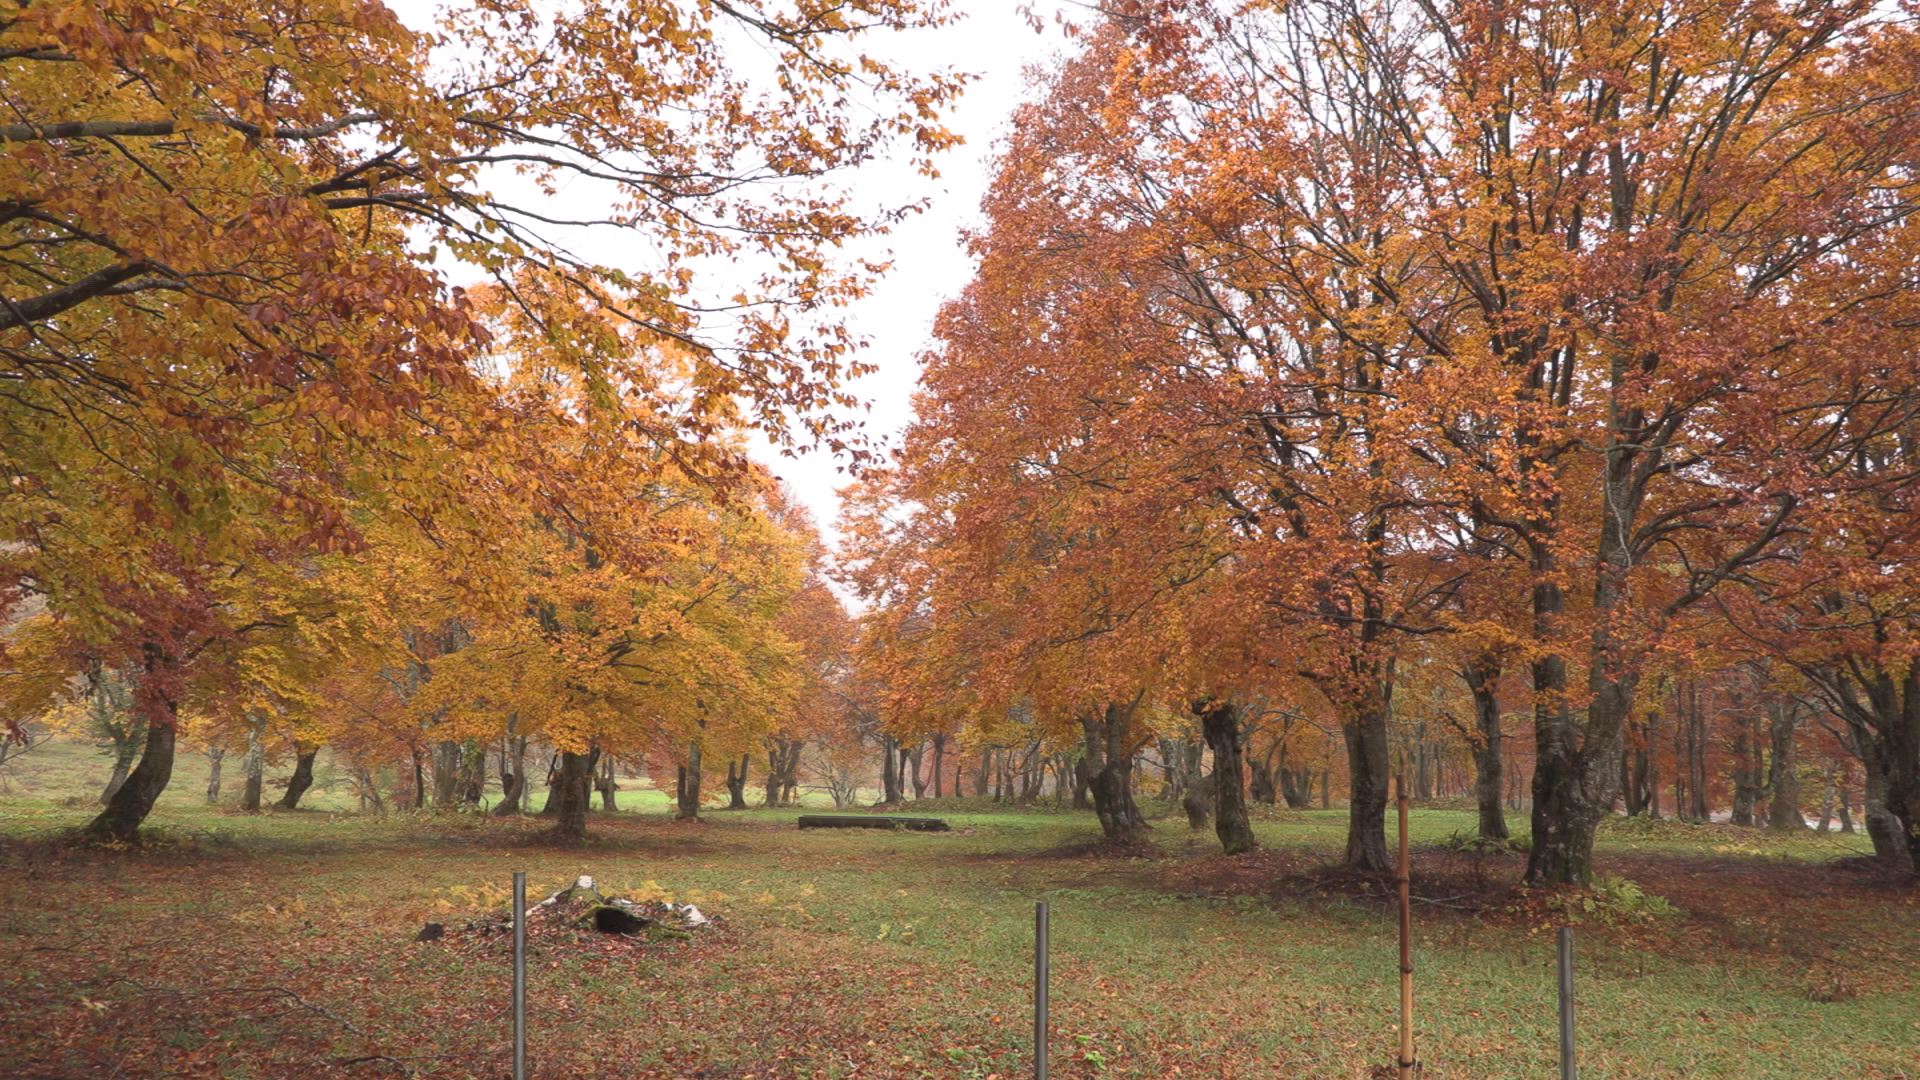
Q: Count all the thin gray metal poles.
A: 3